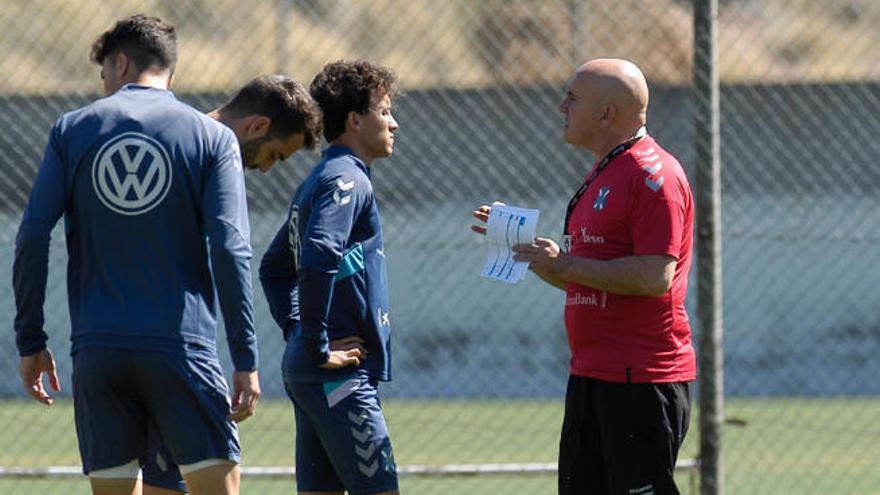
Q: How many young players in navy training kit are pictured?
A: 3